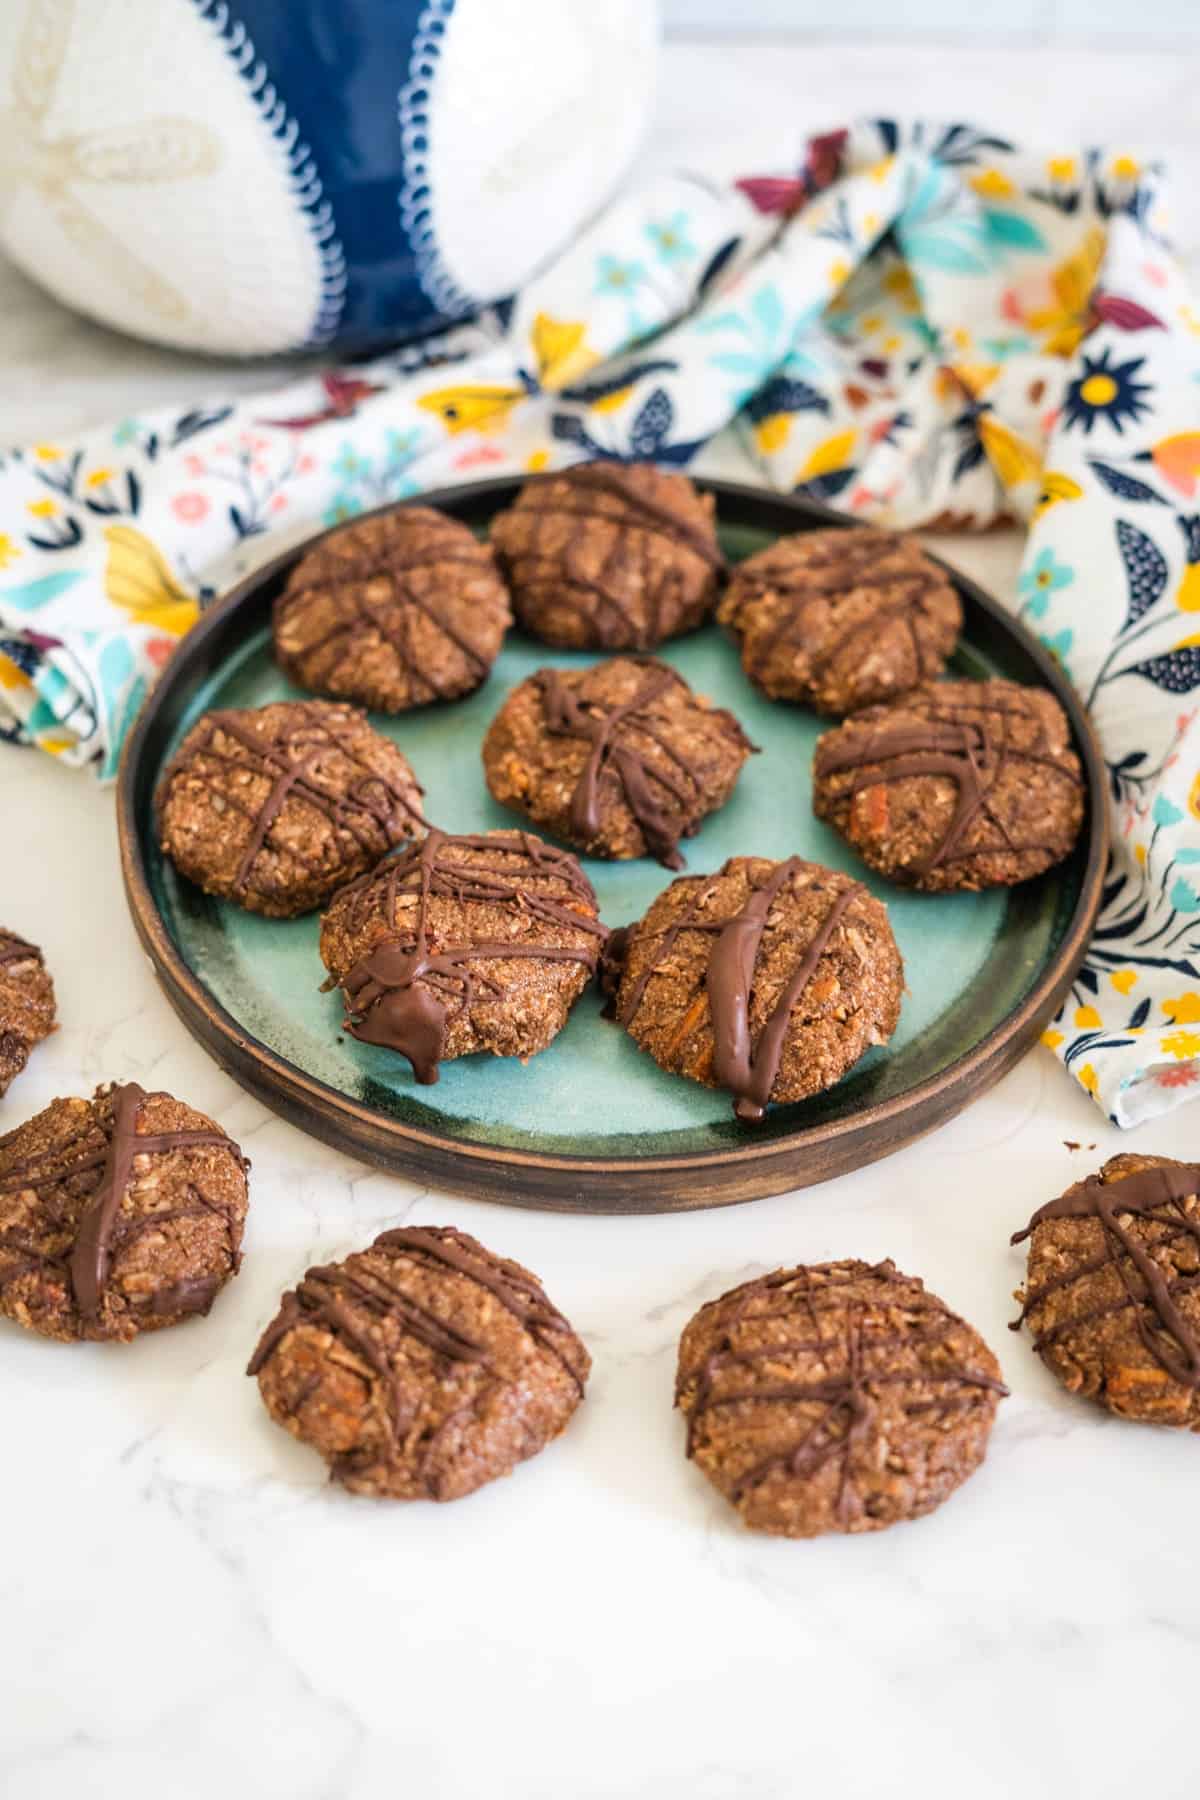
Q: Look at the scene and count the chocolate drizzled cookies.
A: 13